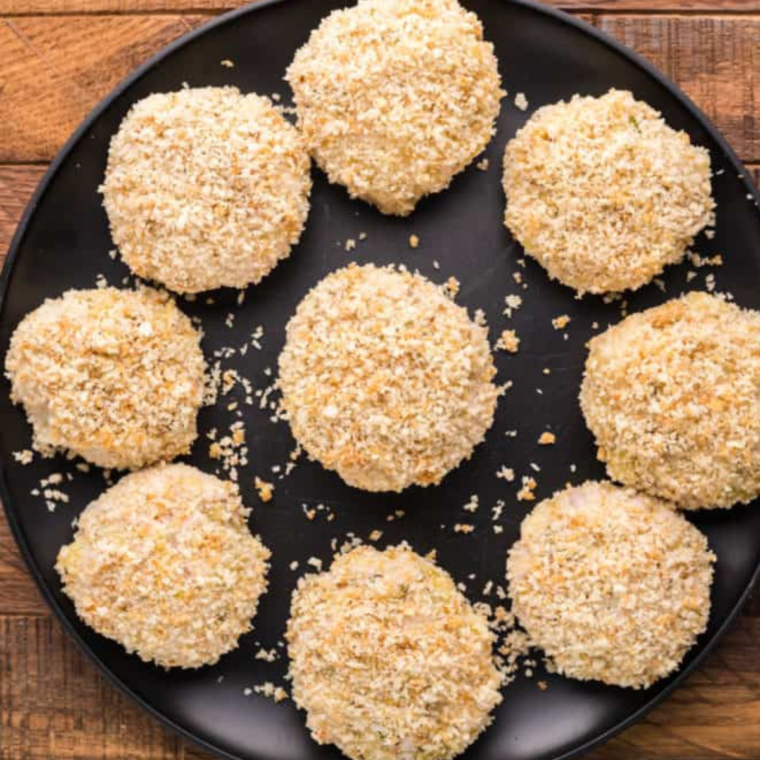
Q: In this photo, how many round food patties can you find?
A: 9